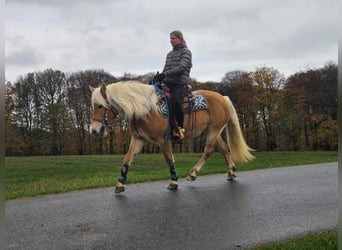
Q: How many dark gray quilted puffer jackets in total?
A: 1